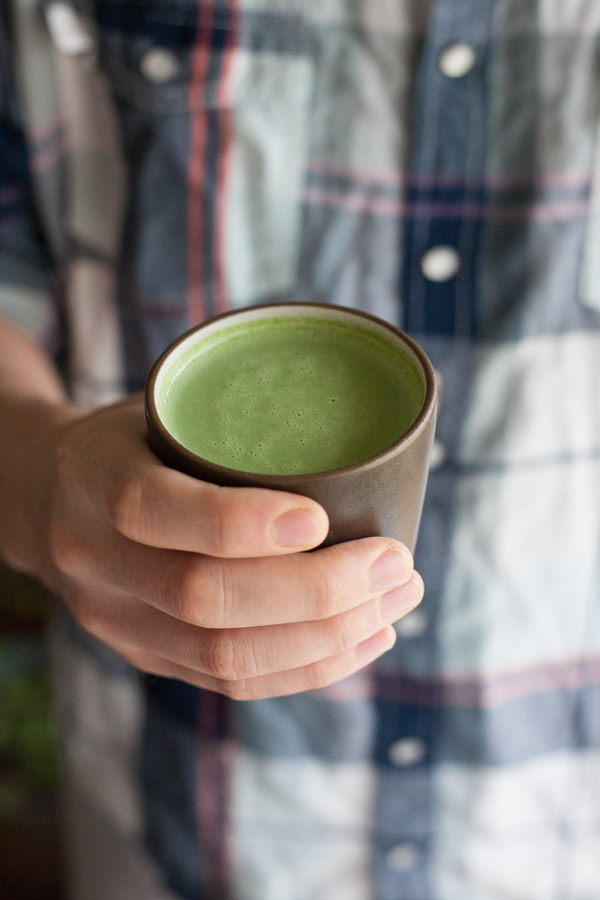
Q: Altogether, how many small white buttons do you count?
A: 7